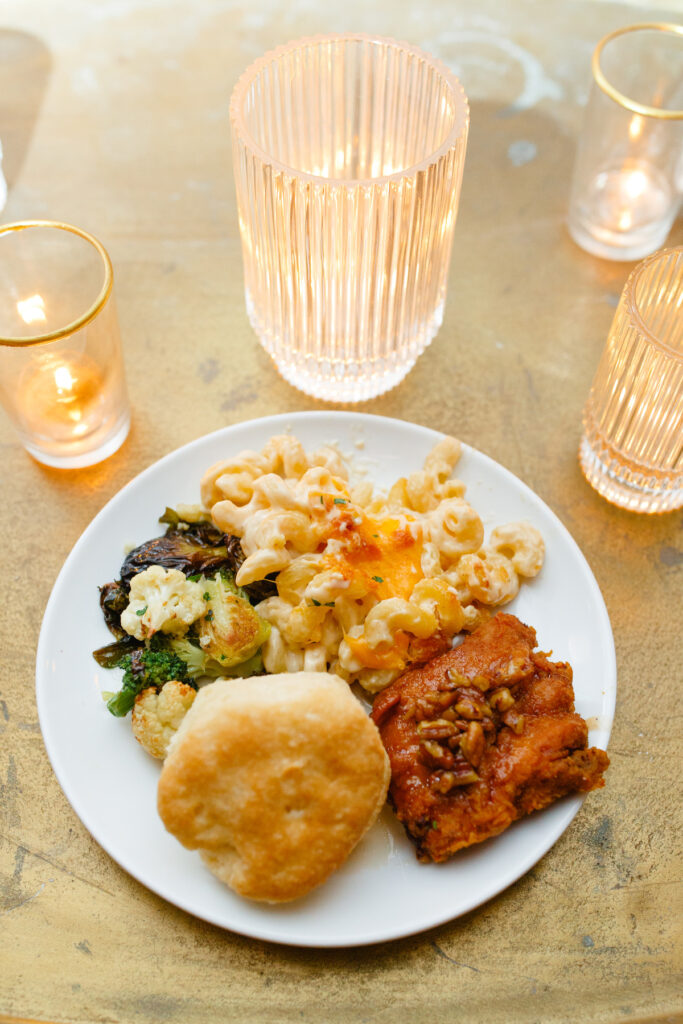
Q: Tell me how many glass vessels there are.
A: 4